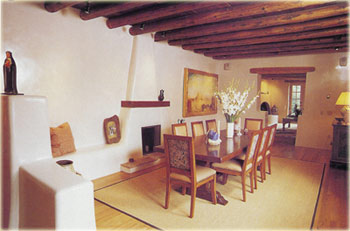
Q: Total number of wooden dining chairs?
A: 8